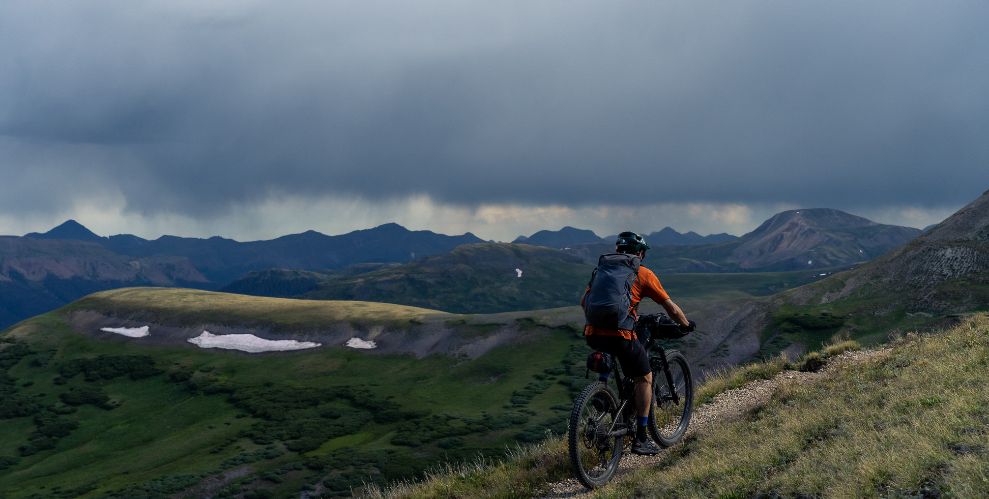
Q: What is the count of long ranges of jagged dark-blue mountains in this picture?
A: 1